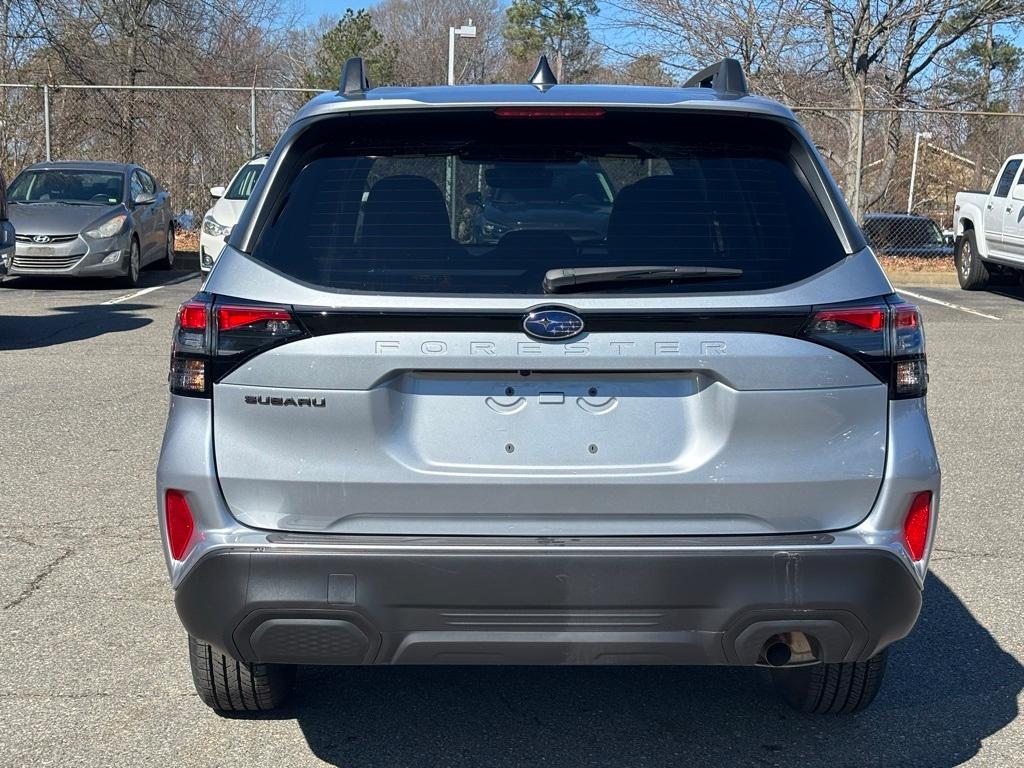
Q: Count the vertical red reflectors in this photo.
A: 2